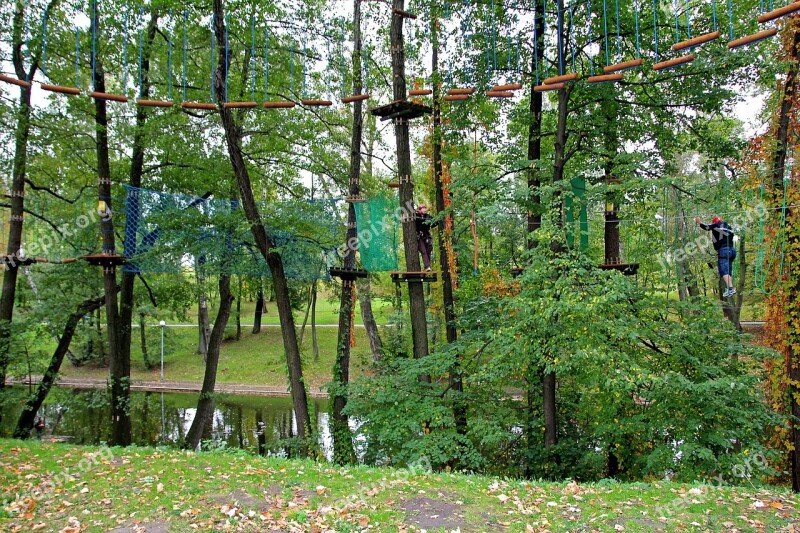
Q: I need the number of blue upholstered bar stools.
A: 0